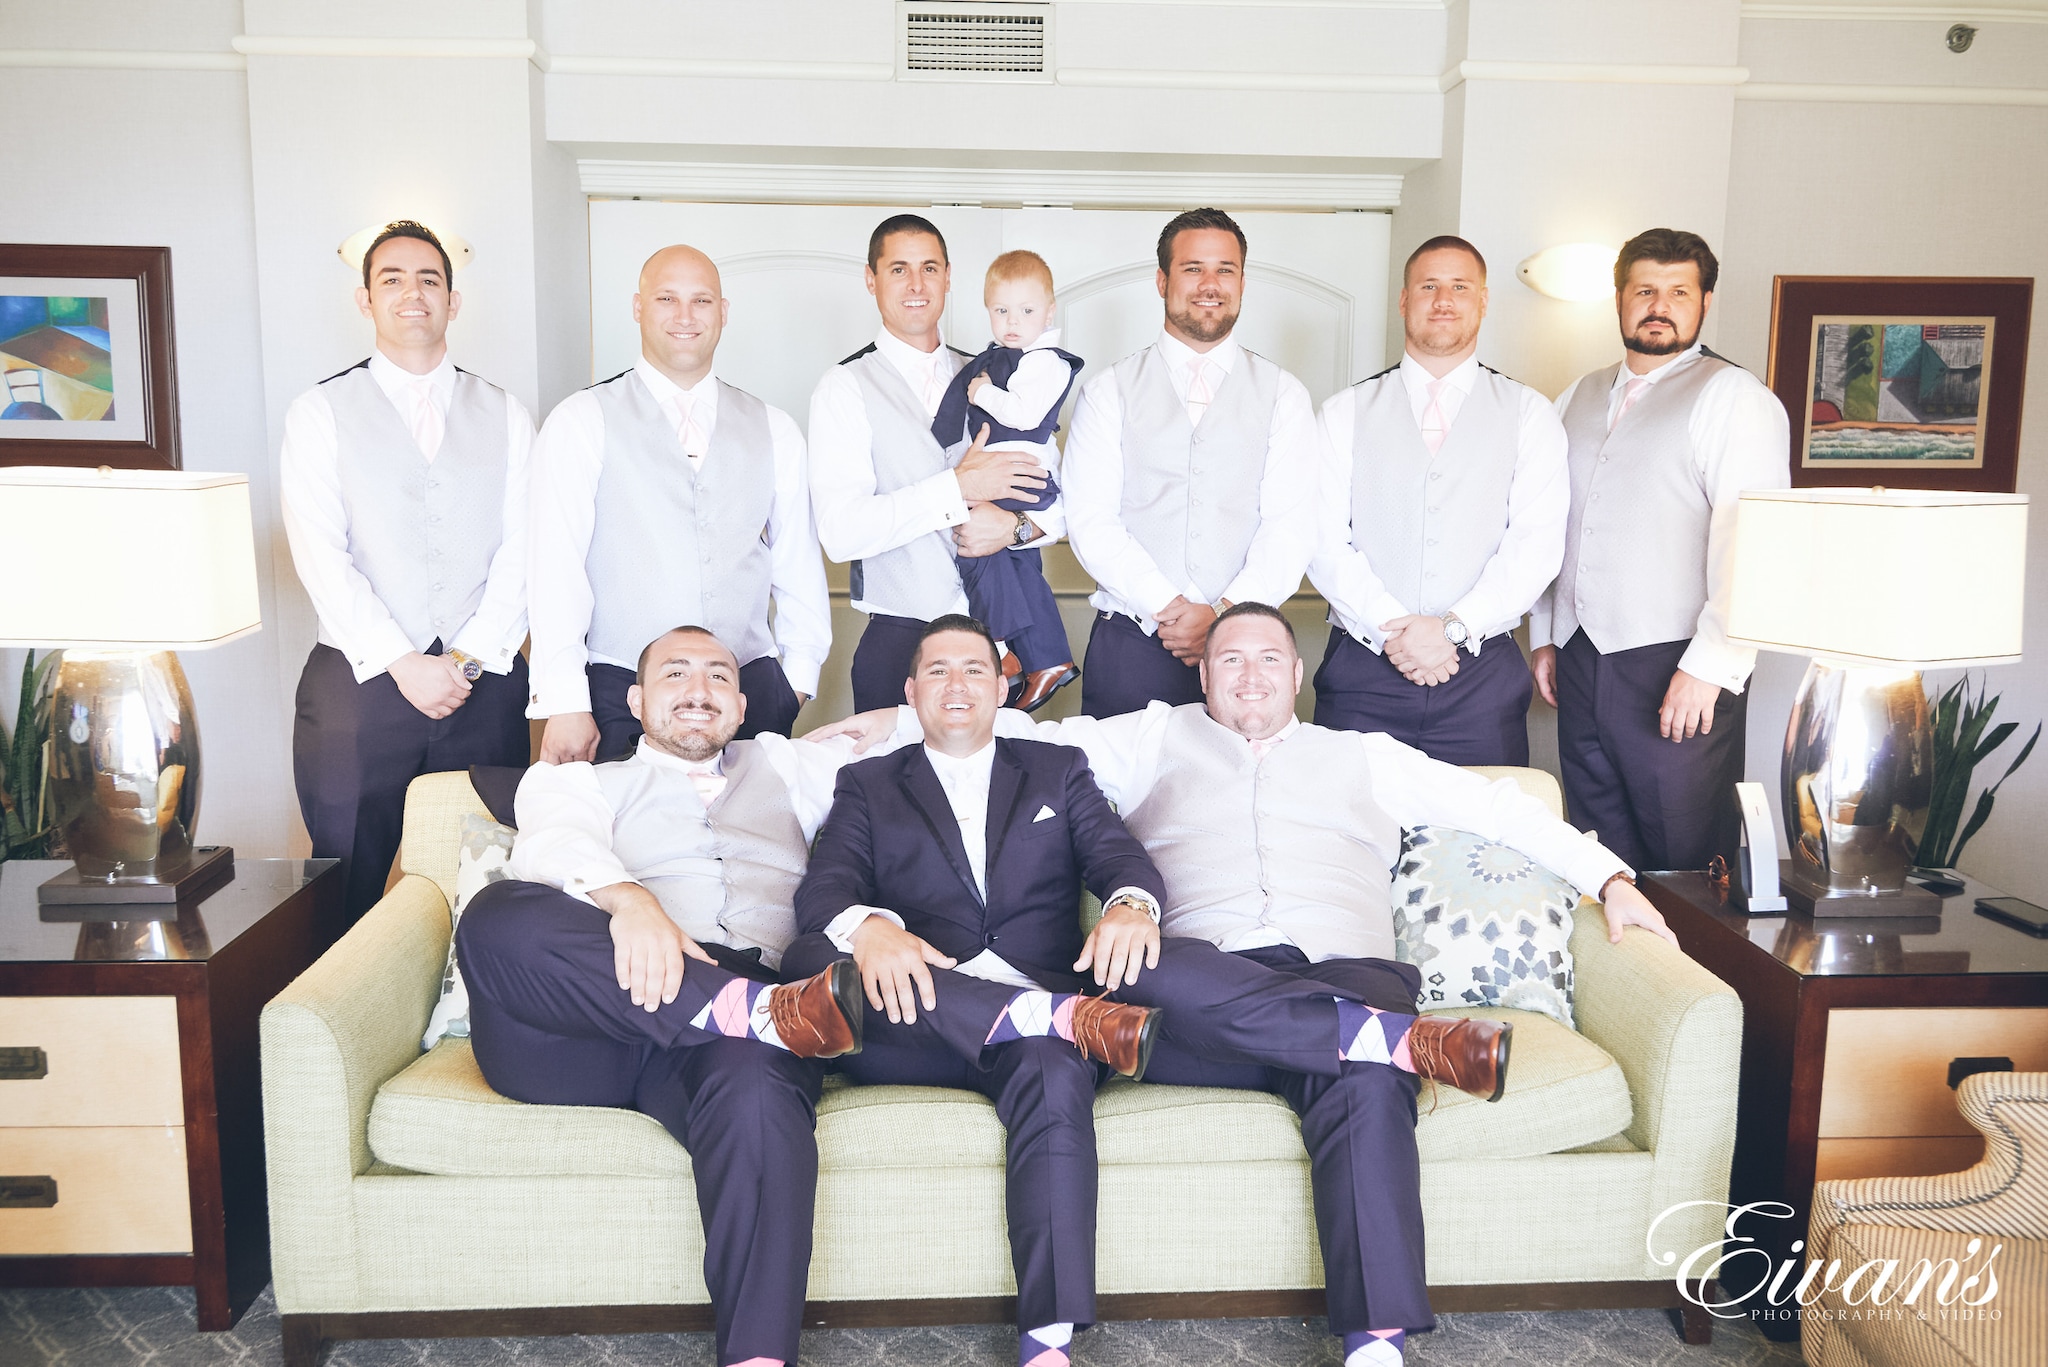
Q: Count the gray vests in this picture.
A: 8